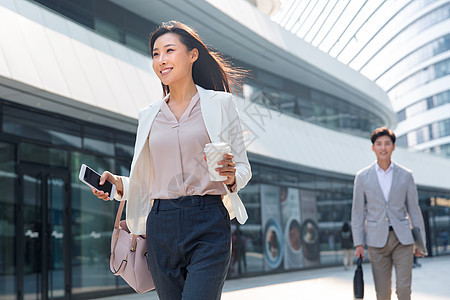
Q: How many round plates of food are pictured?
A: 3